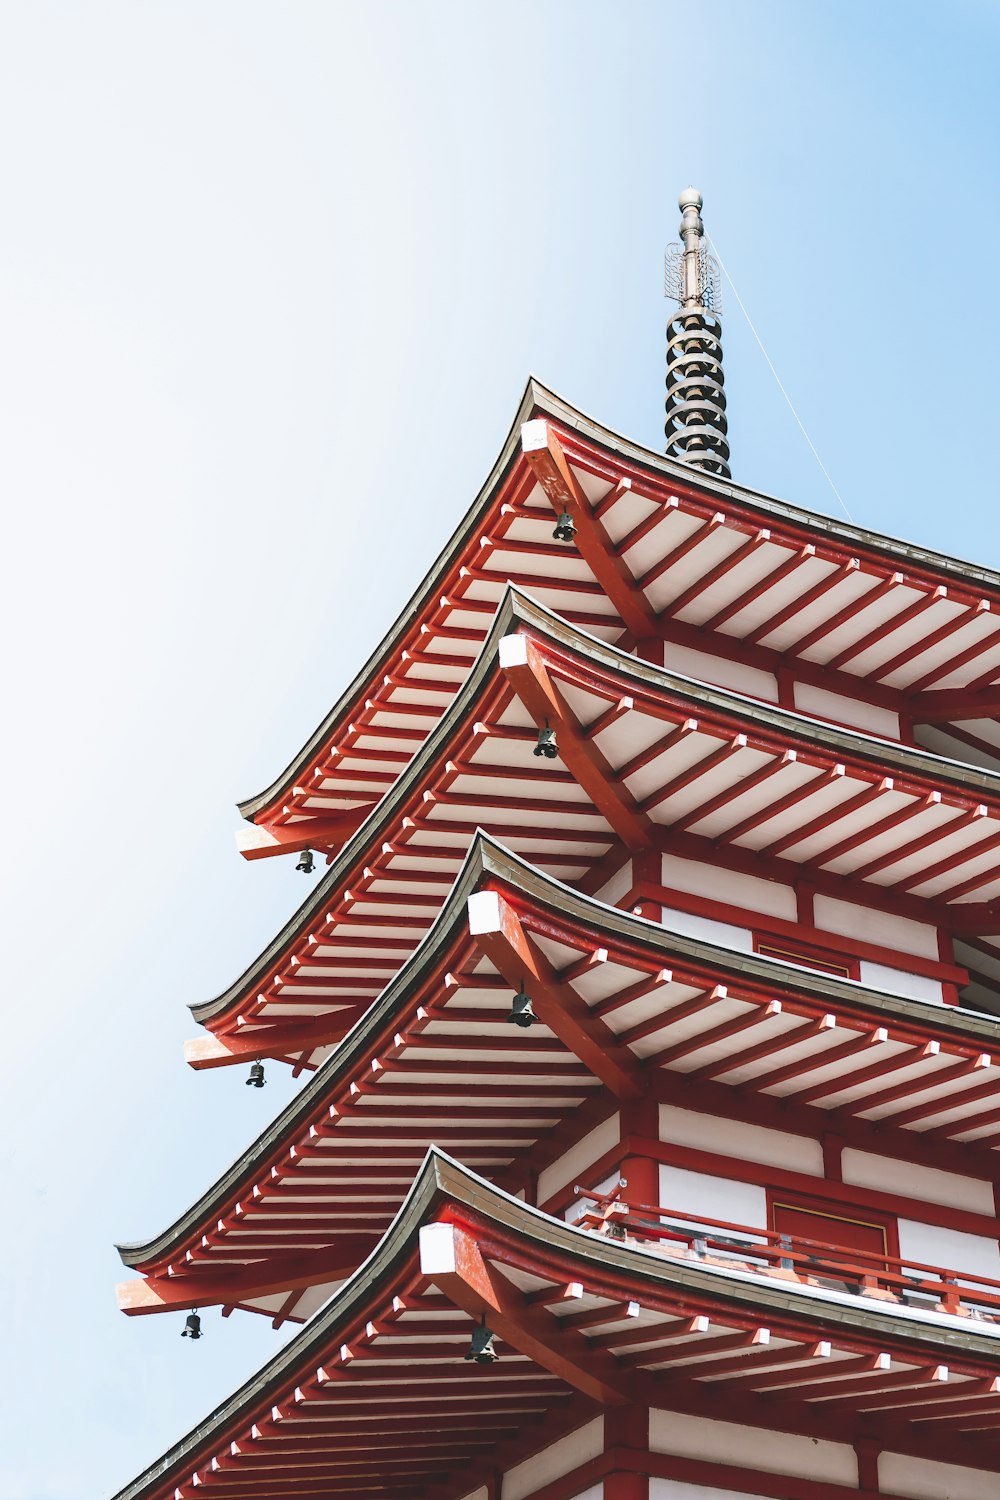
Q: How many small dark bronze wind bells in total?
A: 7